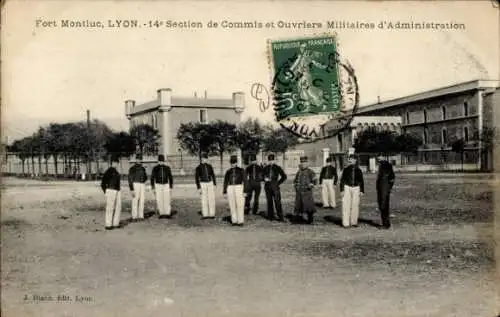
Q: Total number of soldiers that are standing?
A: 11